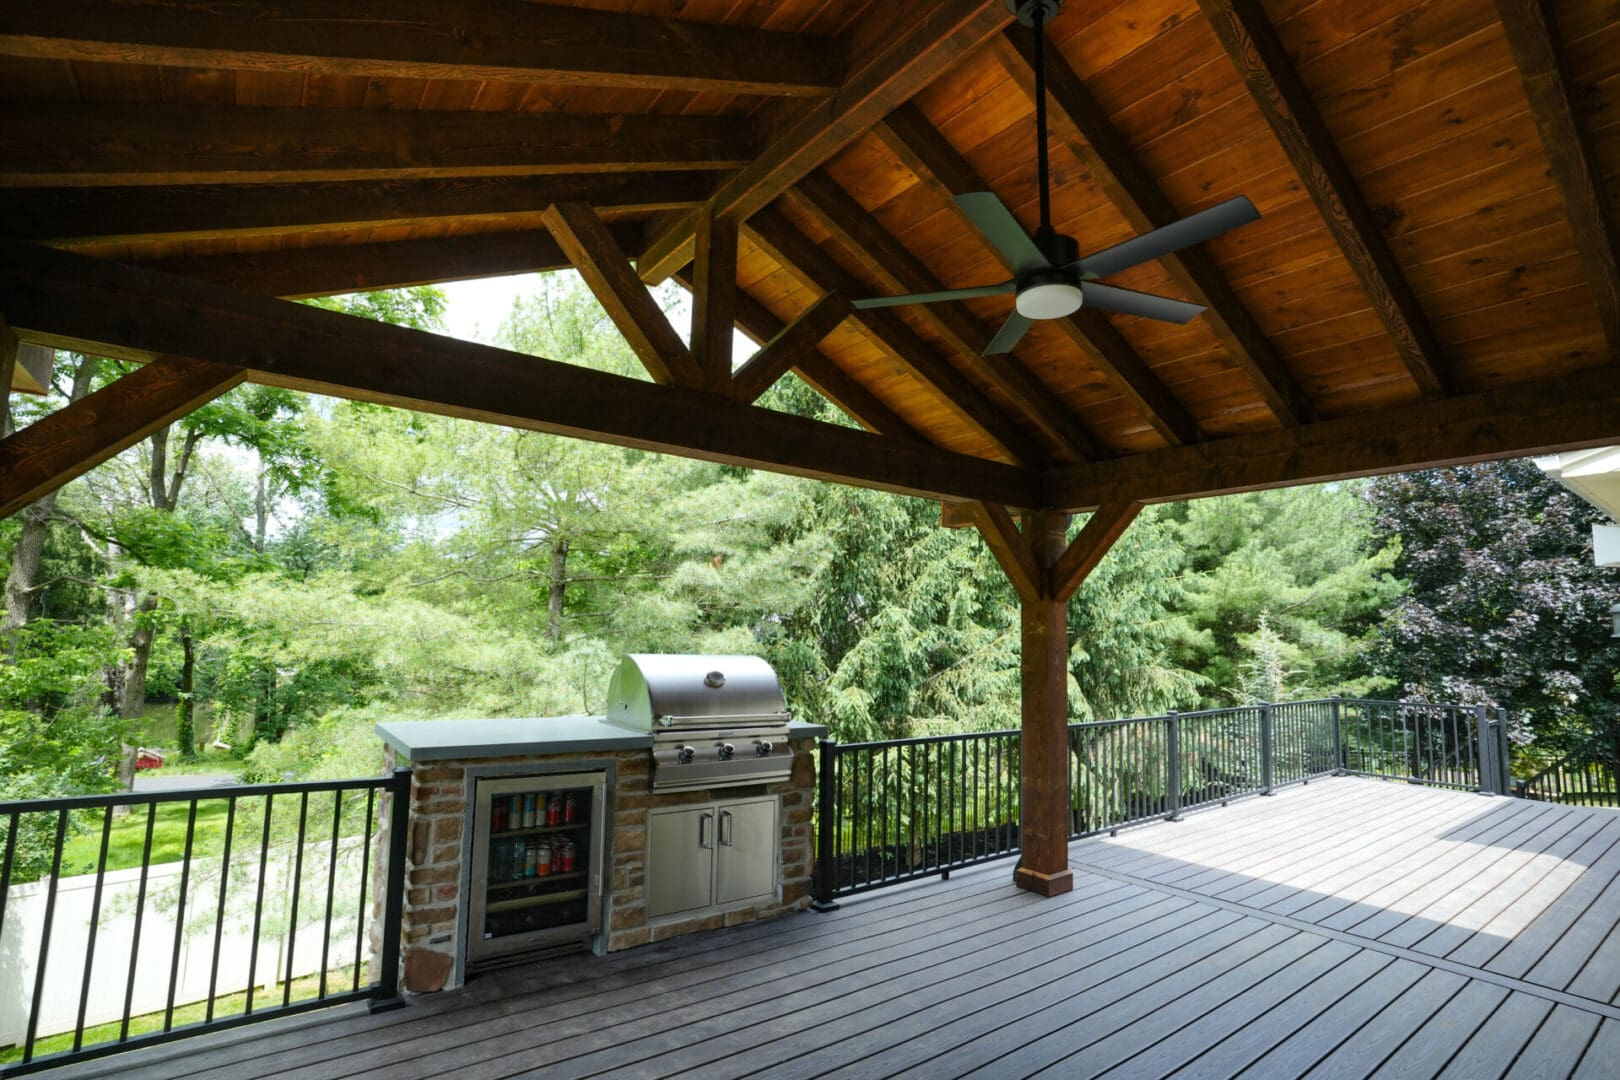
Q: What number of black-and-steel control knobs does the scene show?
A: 3